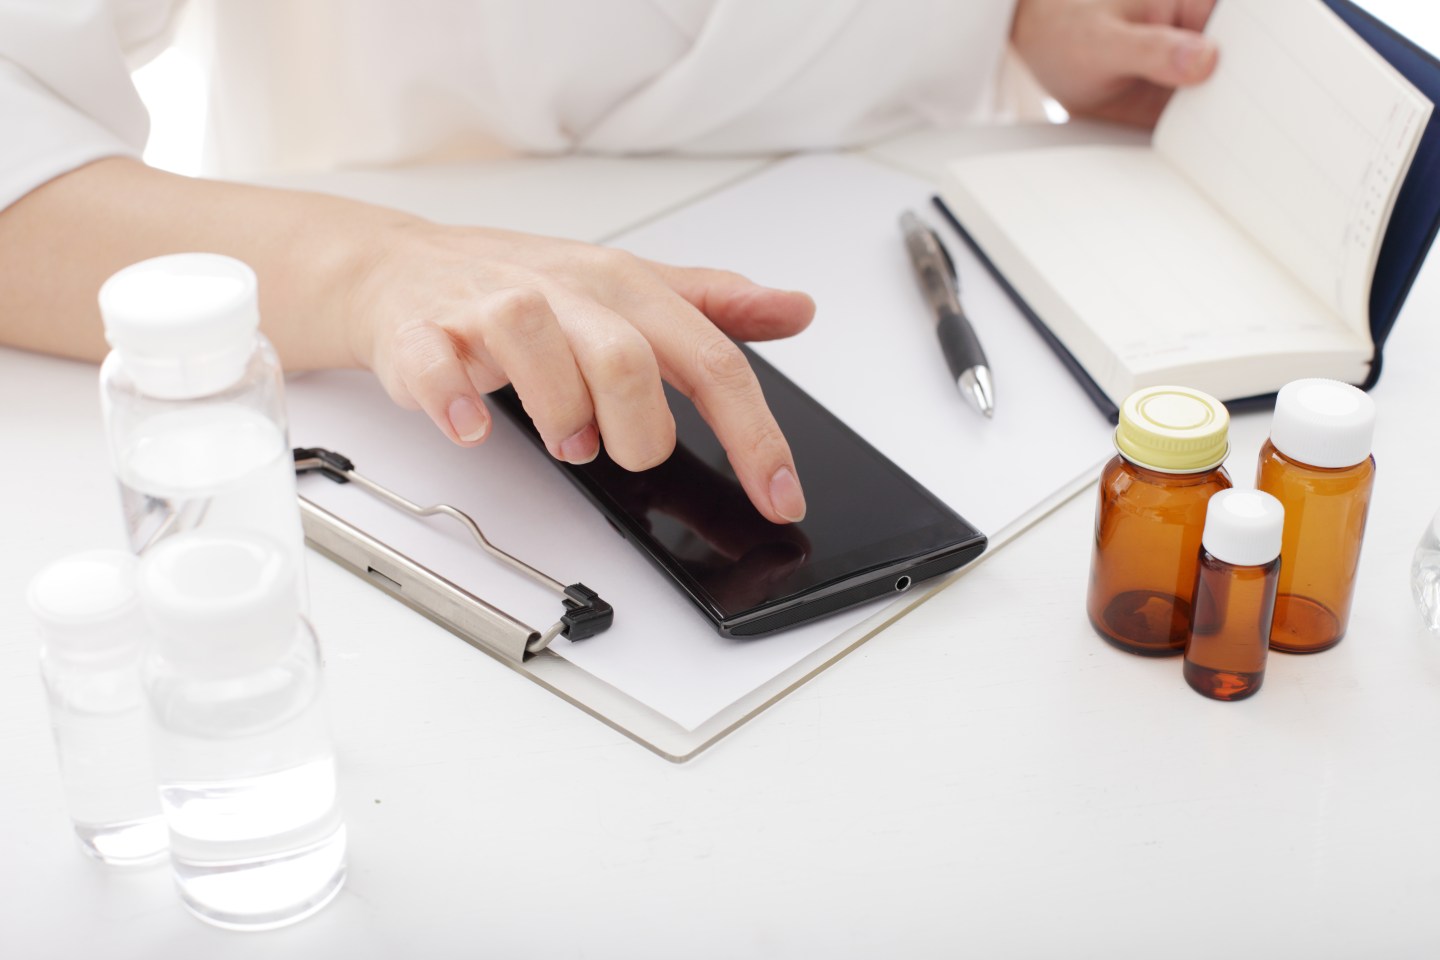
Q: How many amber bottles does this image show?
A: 3